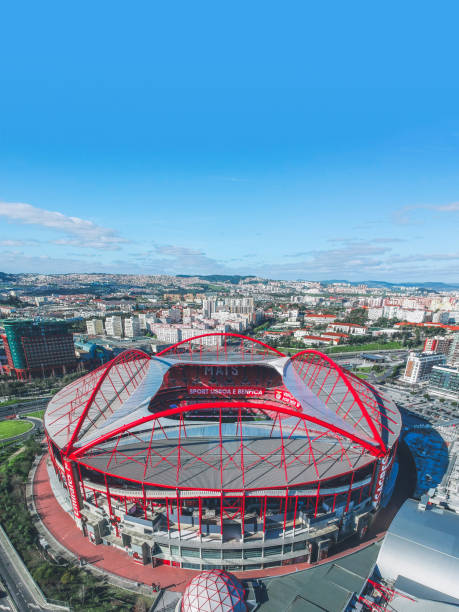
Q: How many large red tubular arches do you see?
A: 4